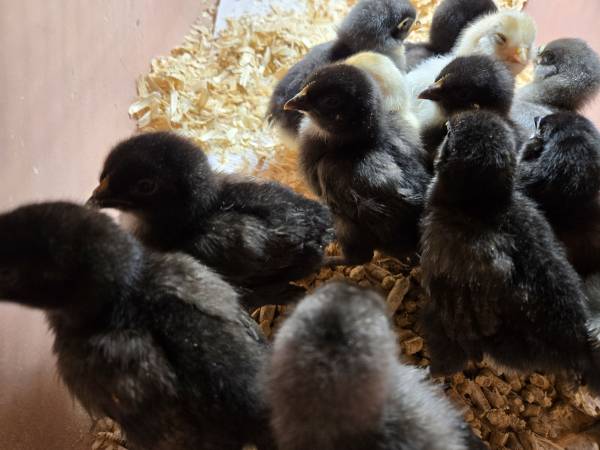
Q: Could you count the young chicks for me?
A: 12